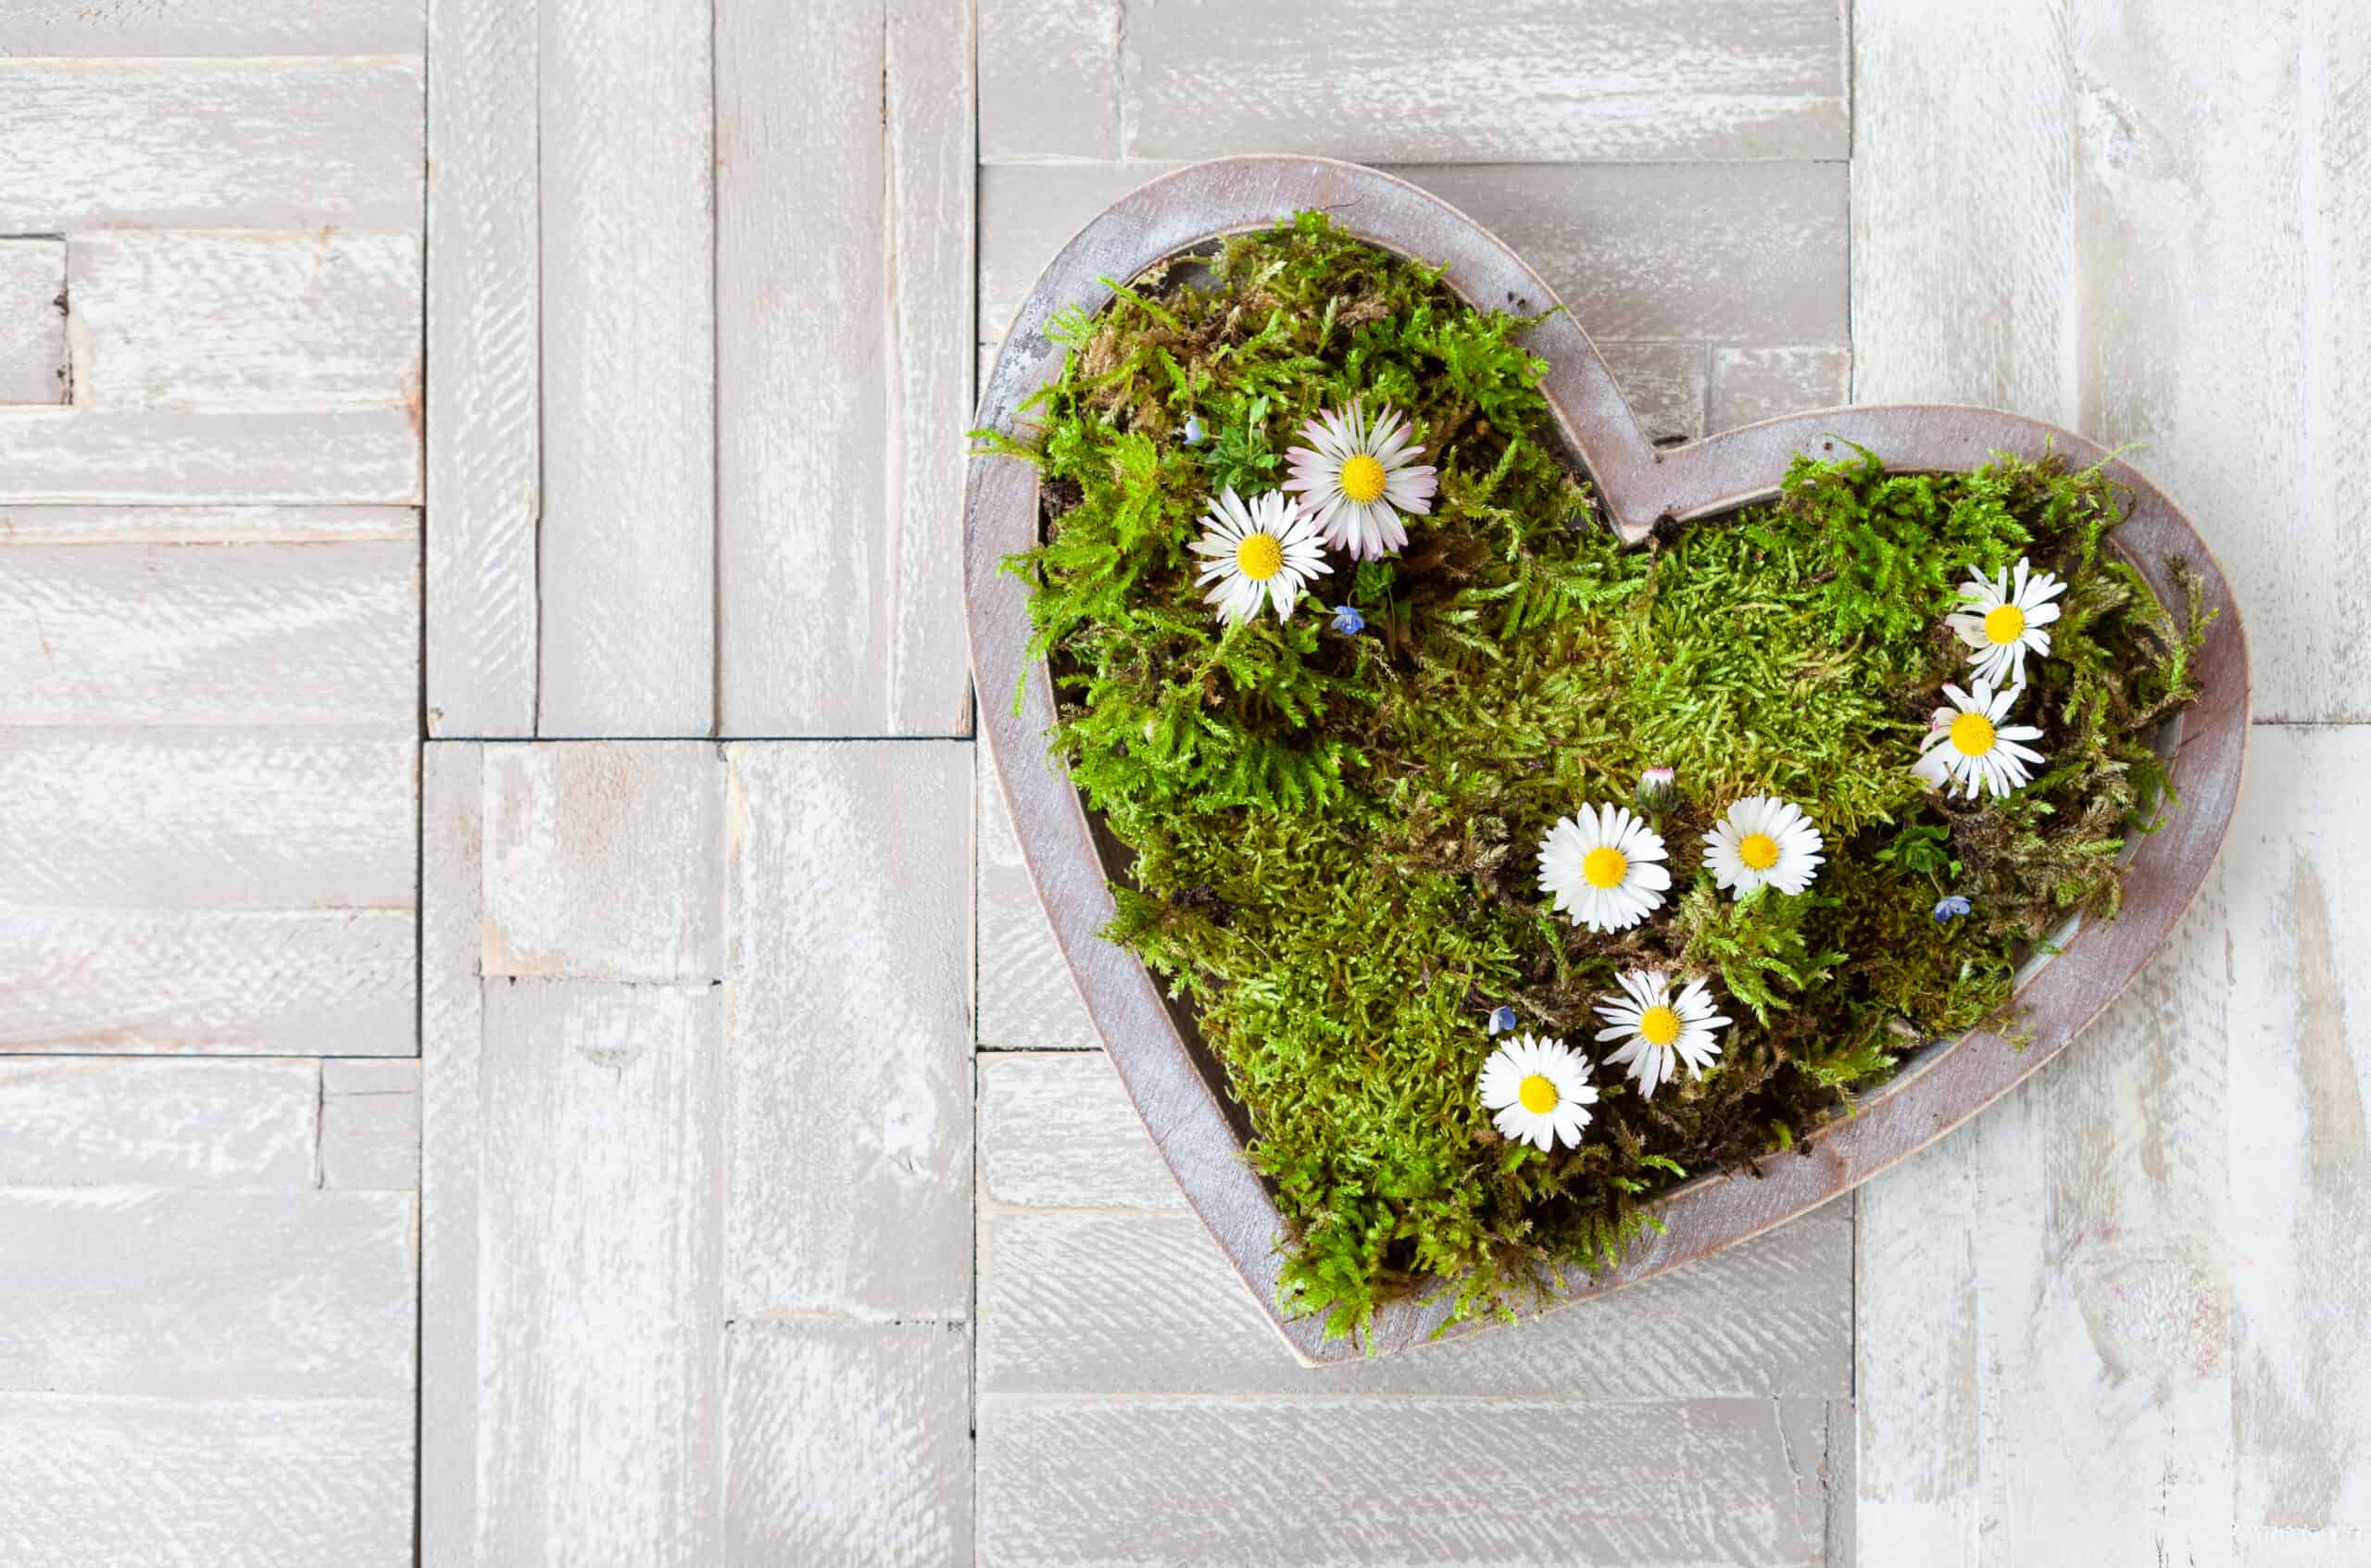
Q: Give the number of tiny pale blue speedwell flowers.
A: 4